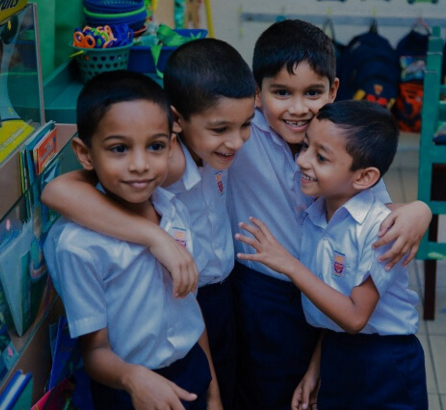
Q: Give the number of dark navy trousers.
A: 4